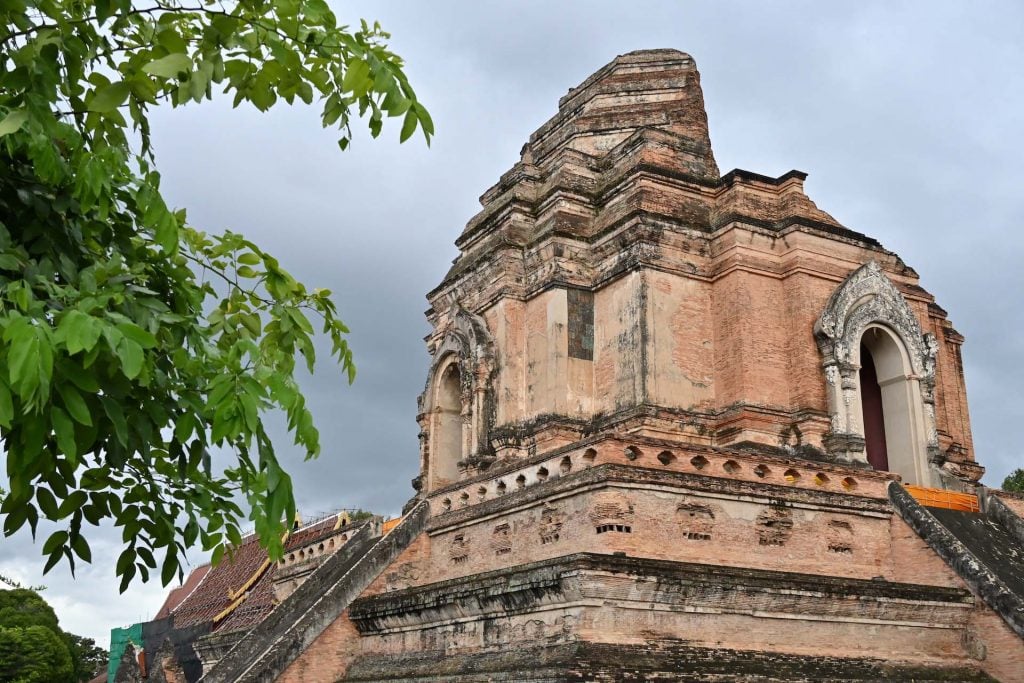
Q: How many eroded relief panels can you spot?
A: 7